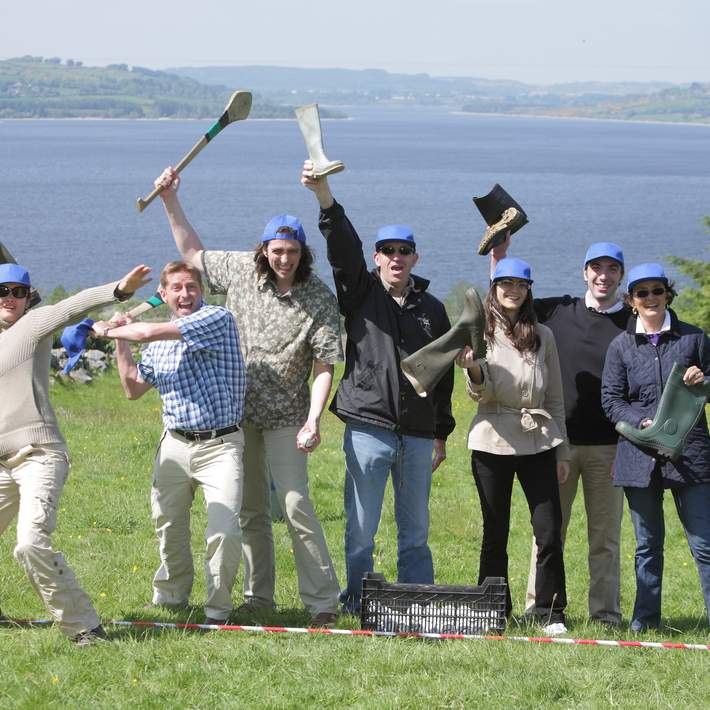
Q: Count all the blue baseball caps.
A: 7